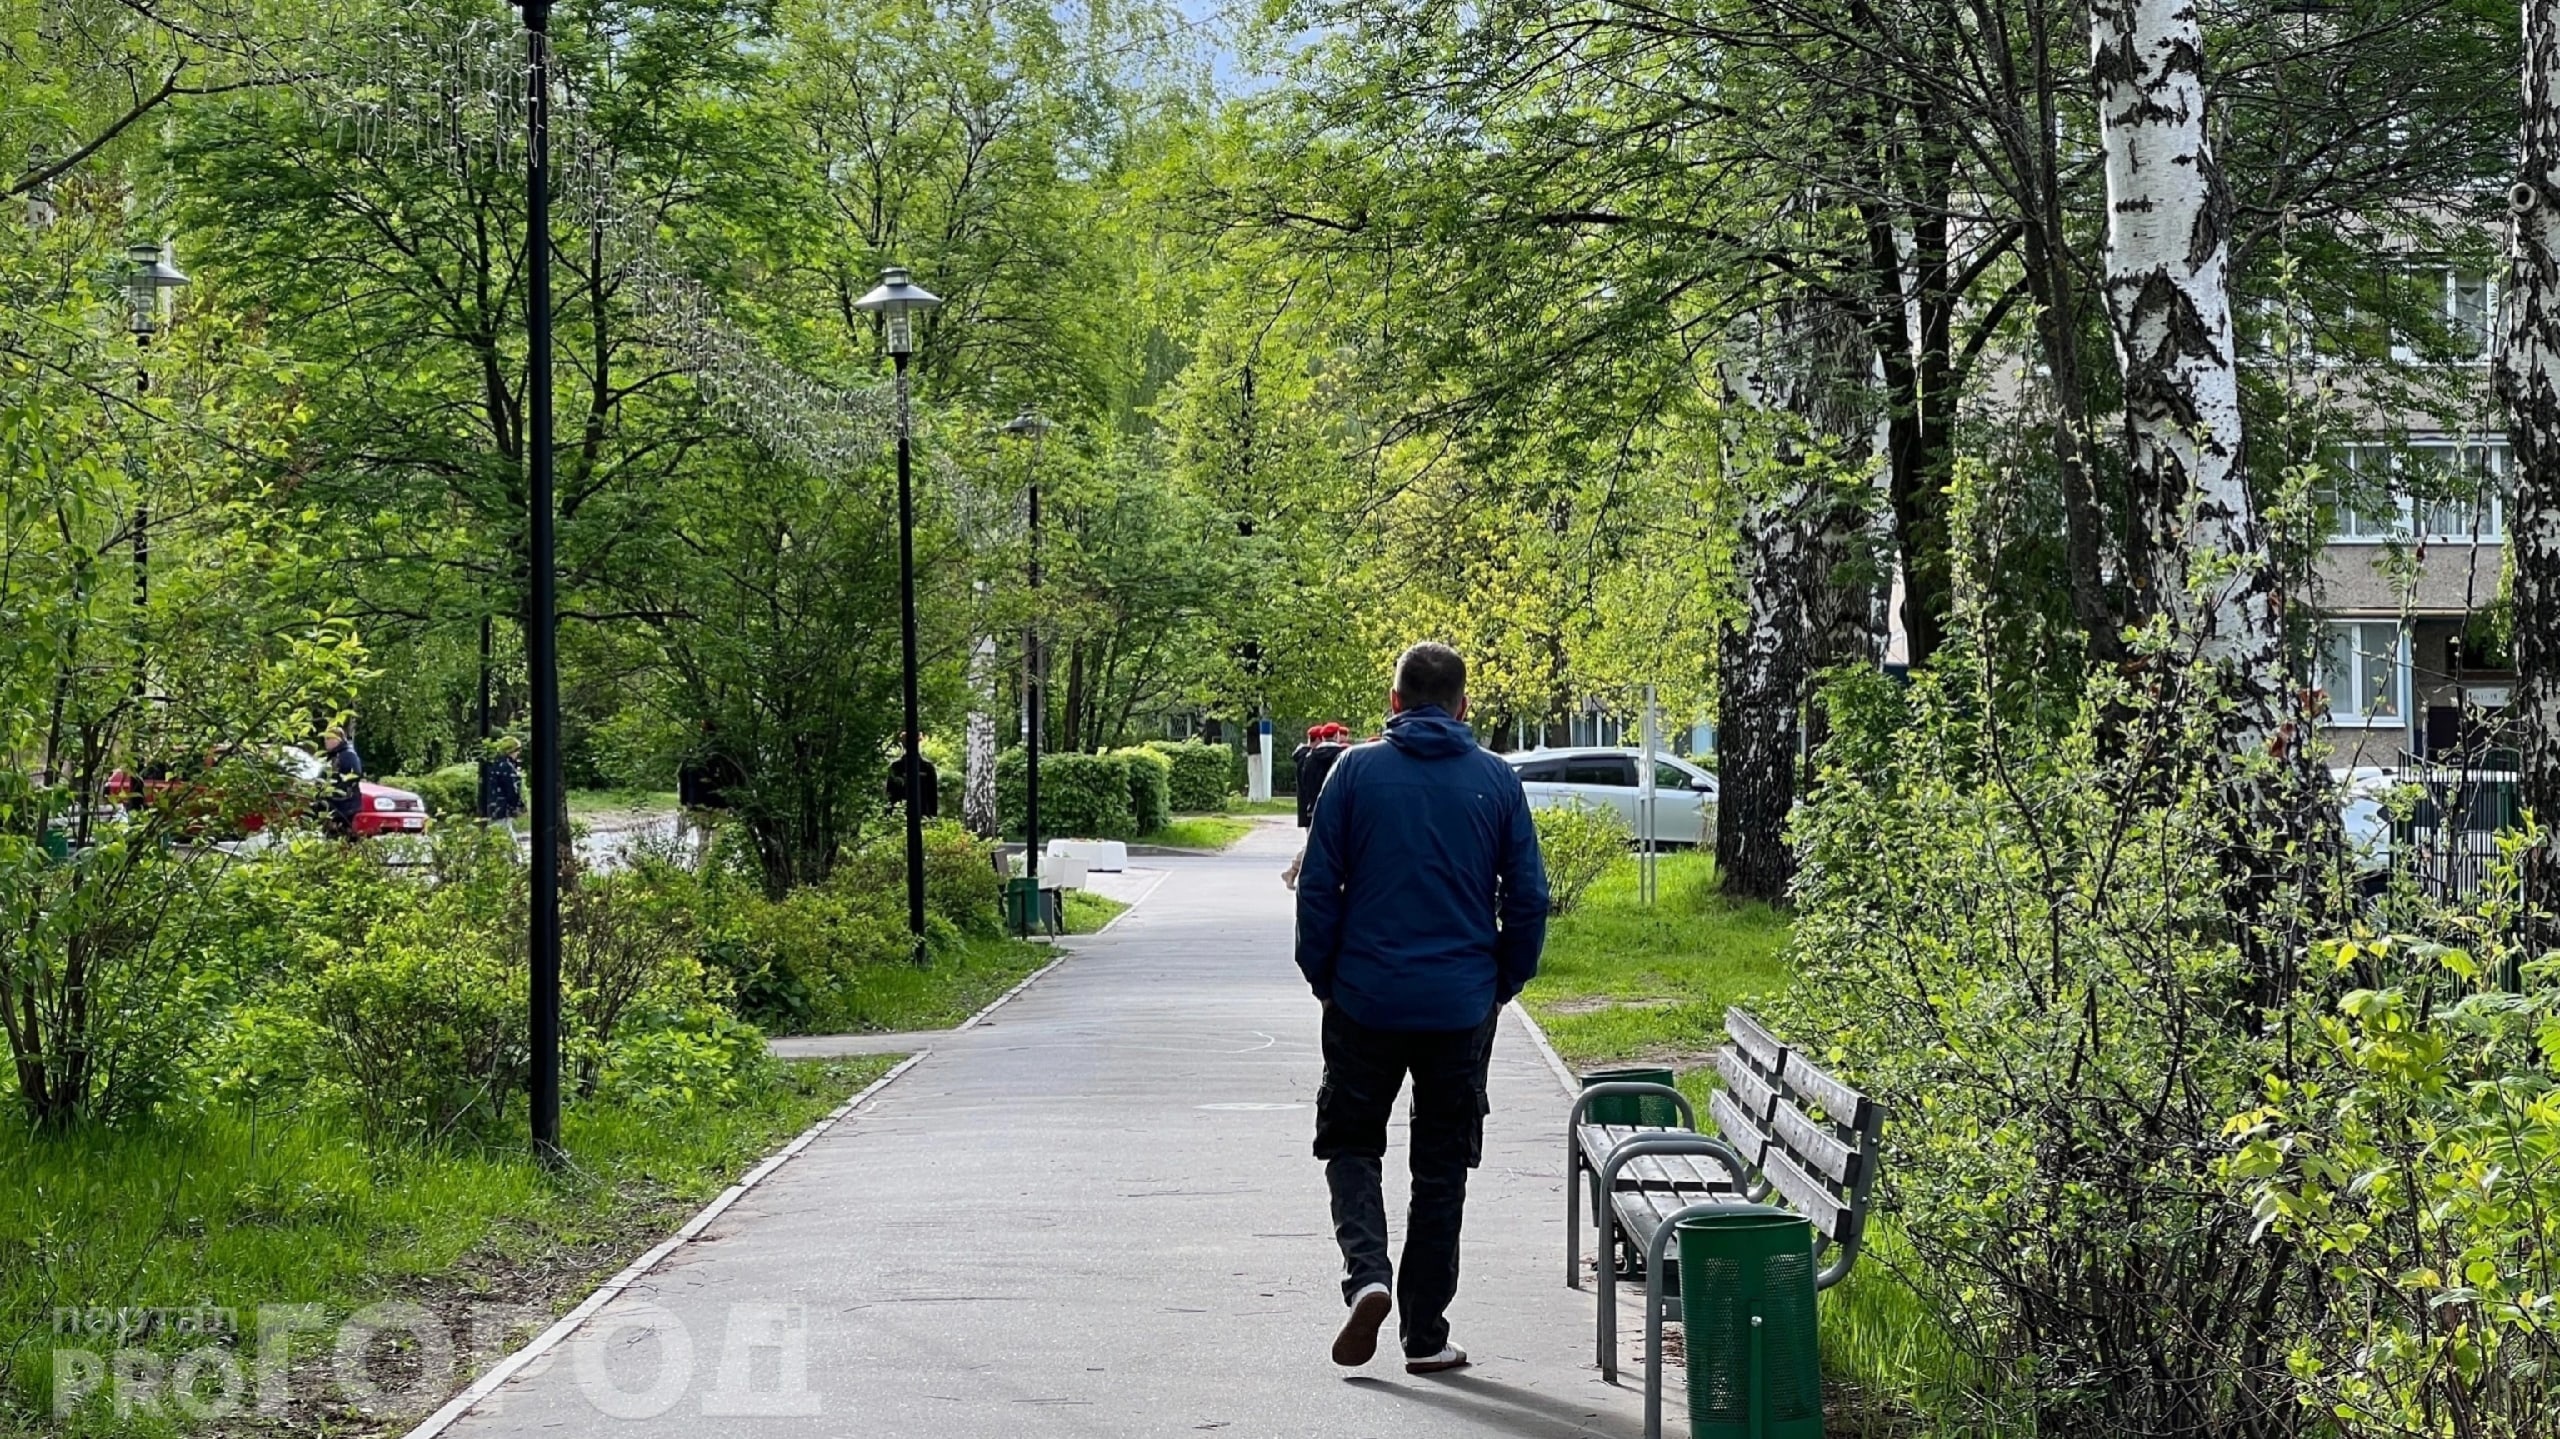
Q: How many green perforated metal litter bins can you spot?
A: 3